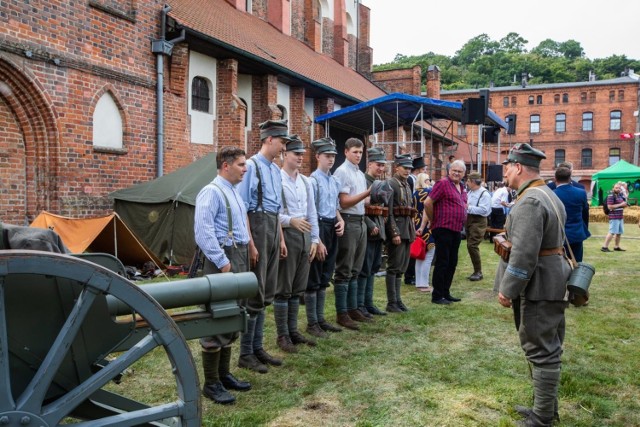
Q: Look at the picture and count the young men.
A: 7